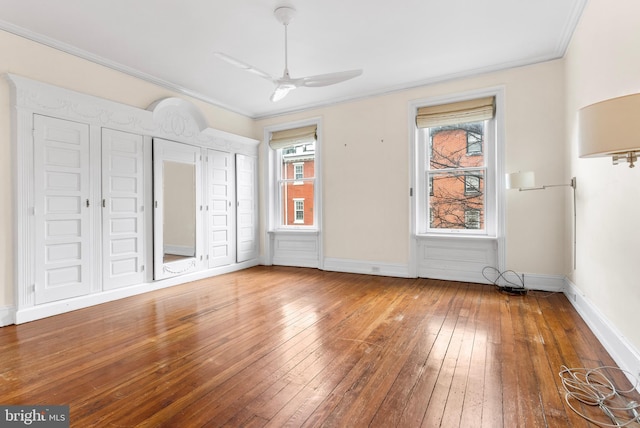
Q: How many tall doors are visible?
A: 5